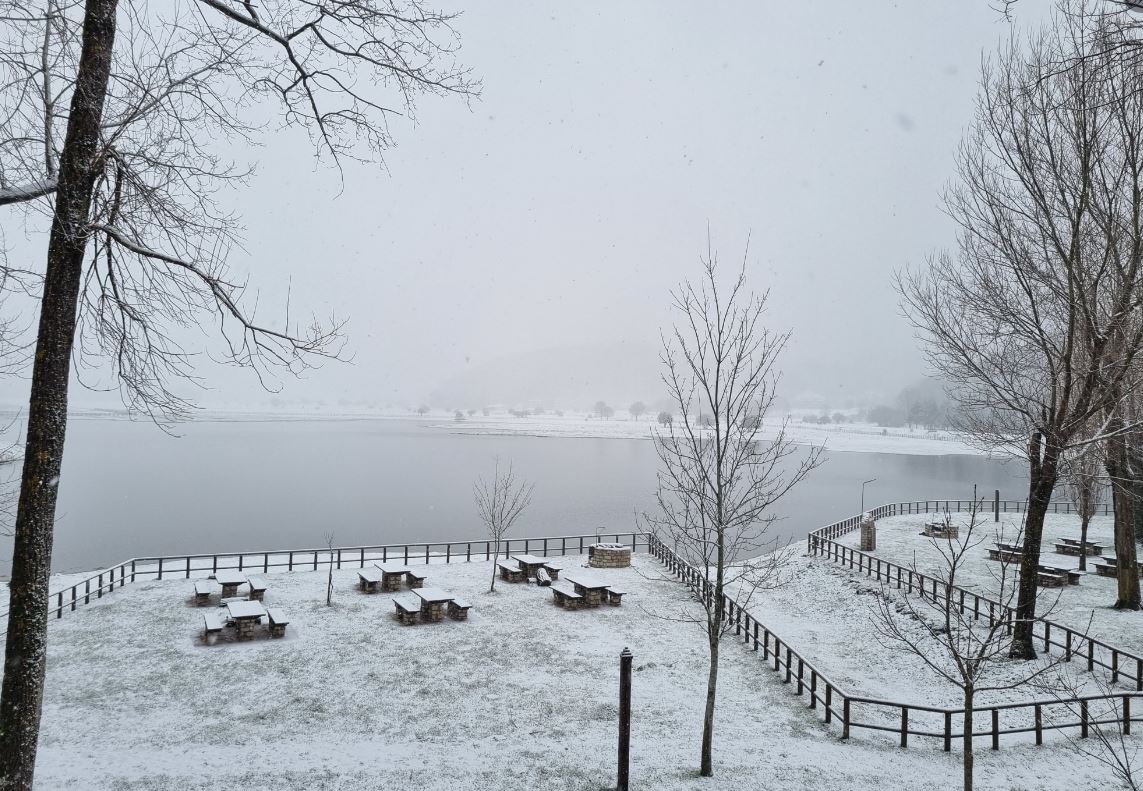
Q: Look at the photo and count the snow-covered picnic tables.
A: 10